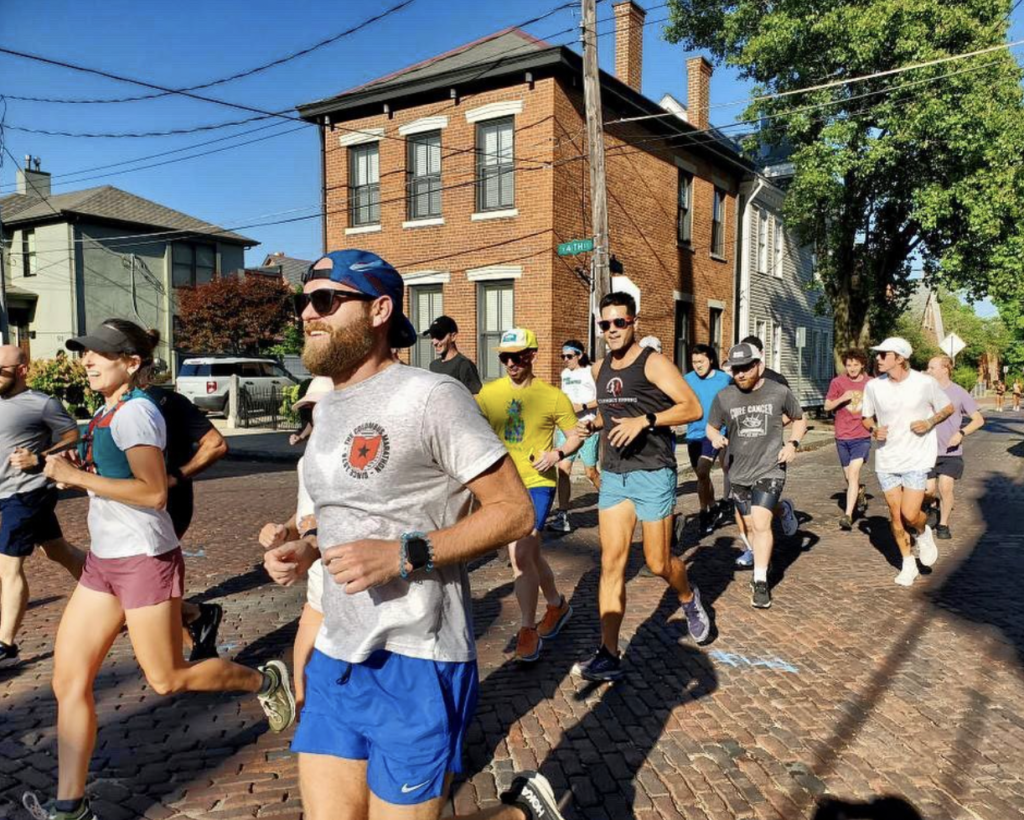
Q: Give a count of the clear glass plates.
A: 0